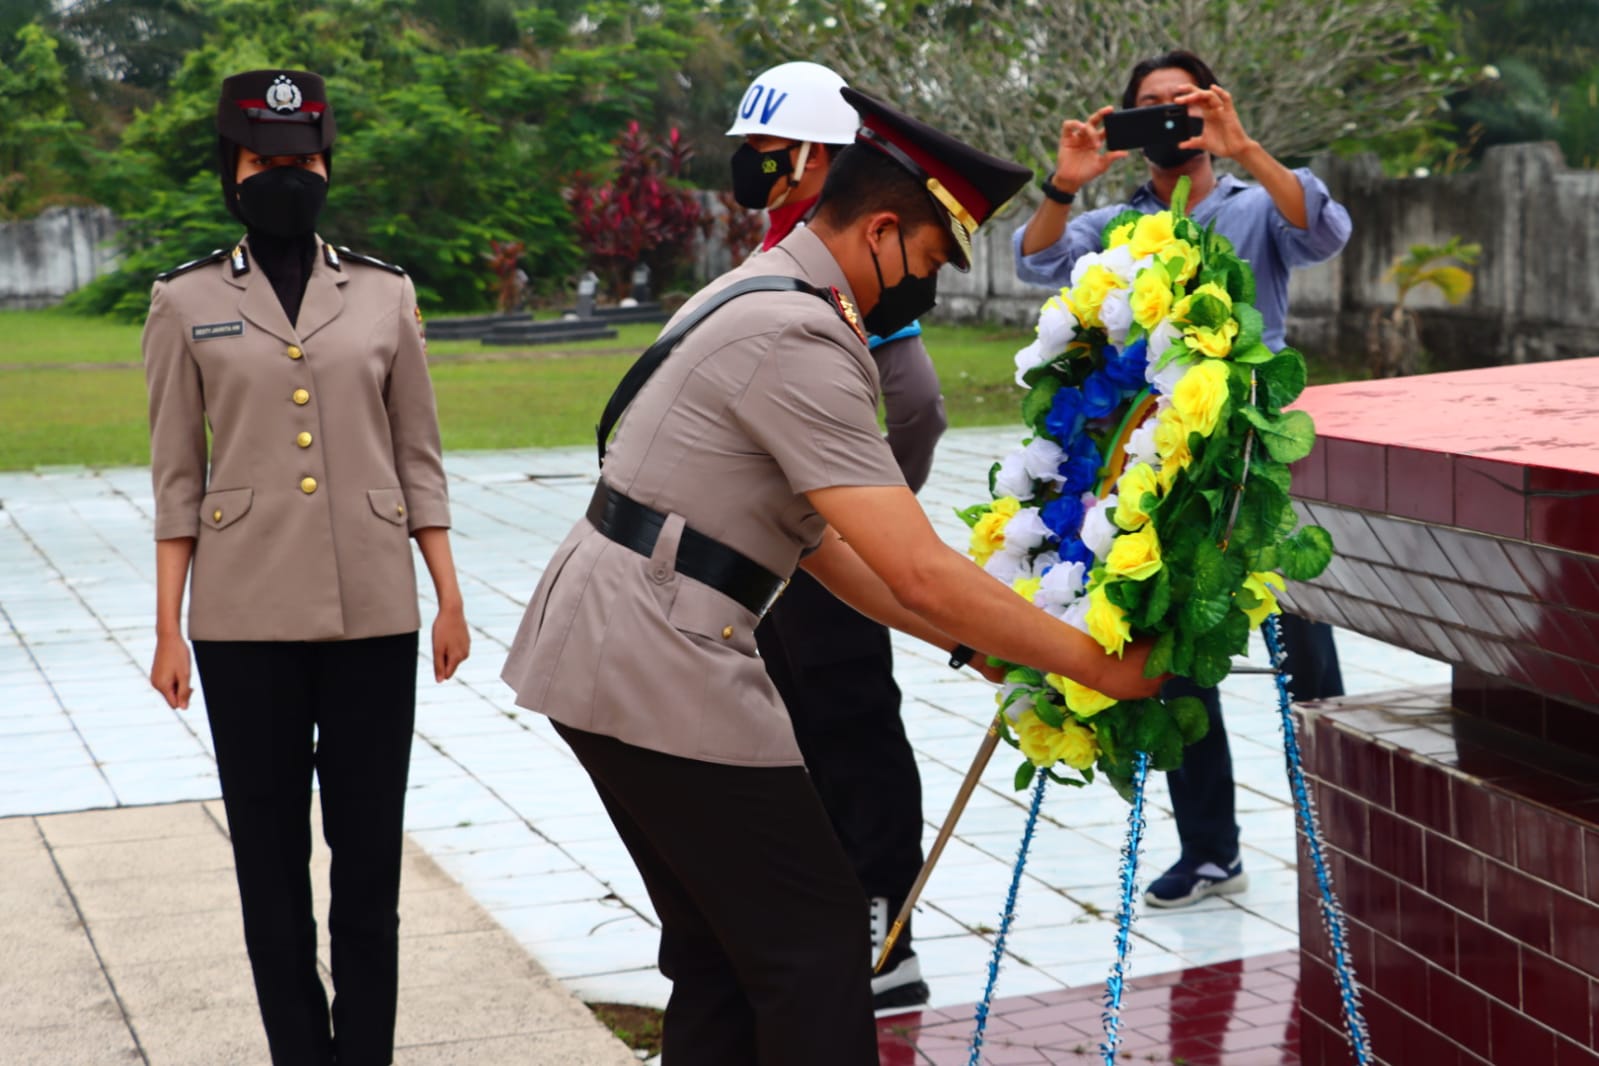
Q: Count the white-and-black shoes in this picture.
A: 1